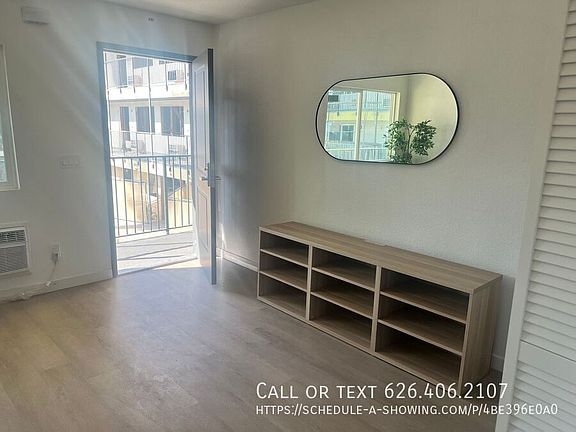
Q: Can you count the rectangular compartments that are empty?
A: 9